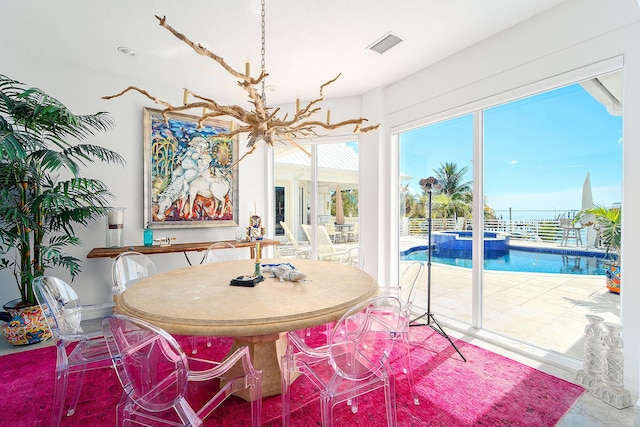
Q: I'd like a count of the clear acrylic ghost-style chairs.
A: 7